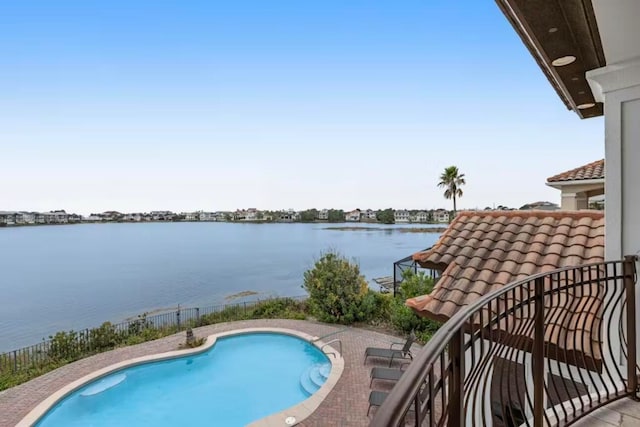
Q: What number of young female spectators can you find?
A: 0